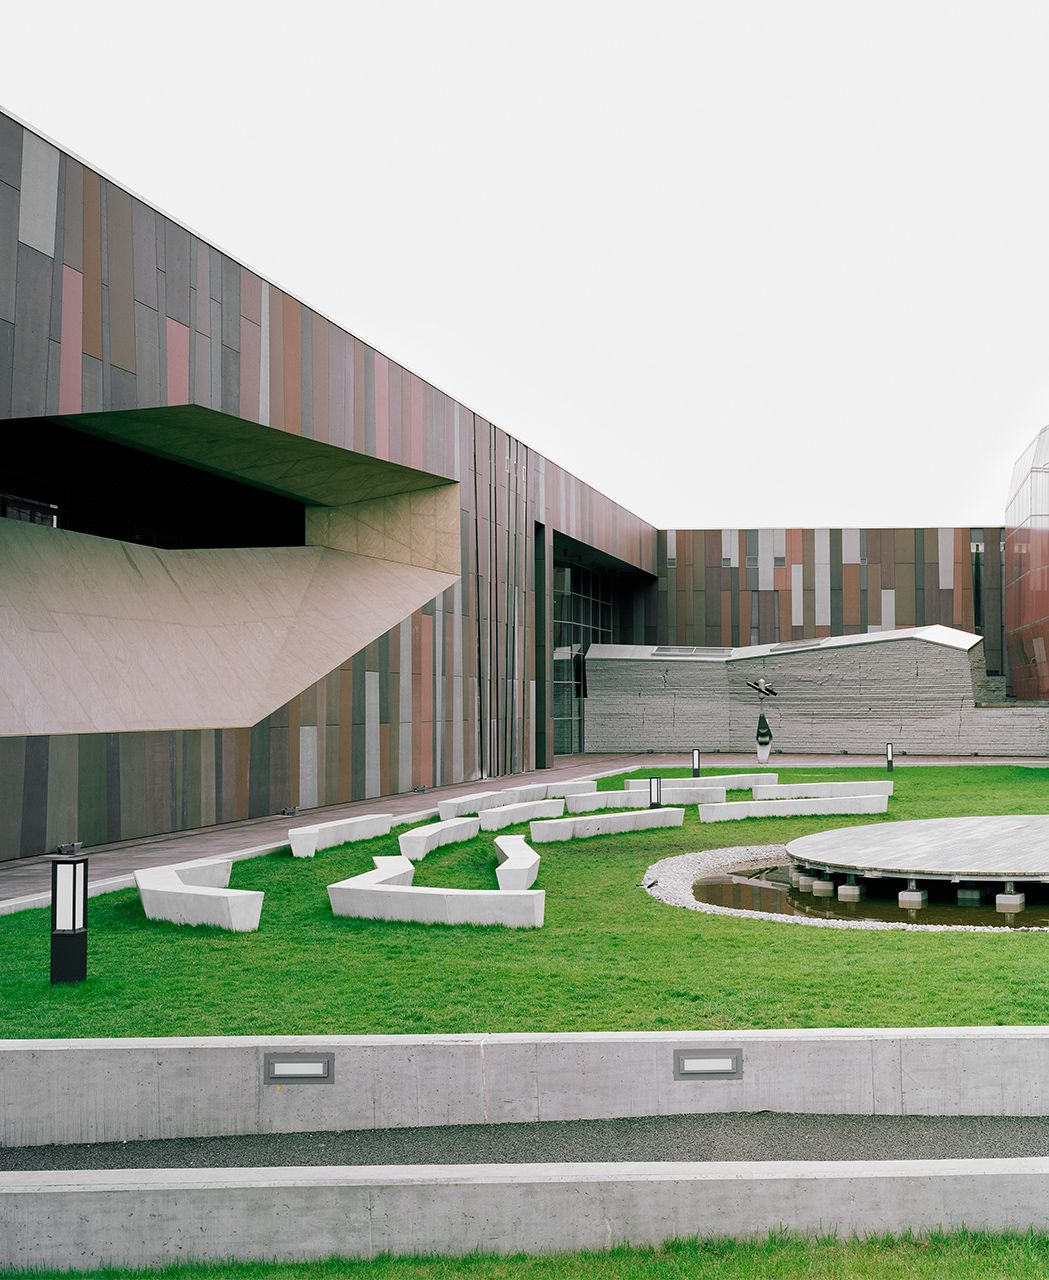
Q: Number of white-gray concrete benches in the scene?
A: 13